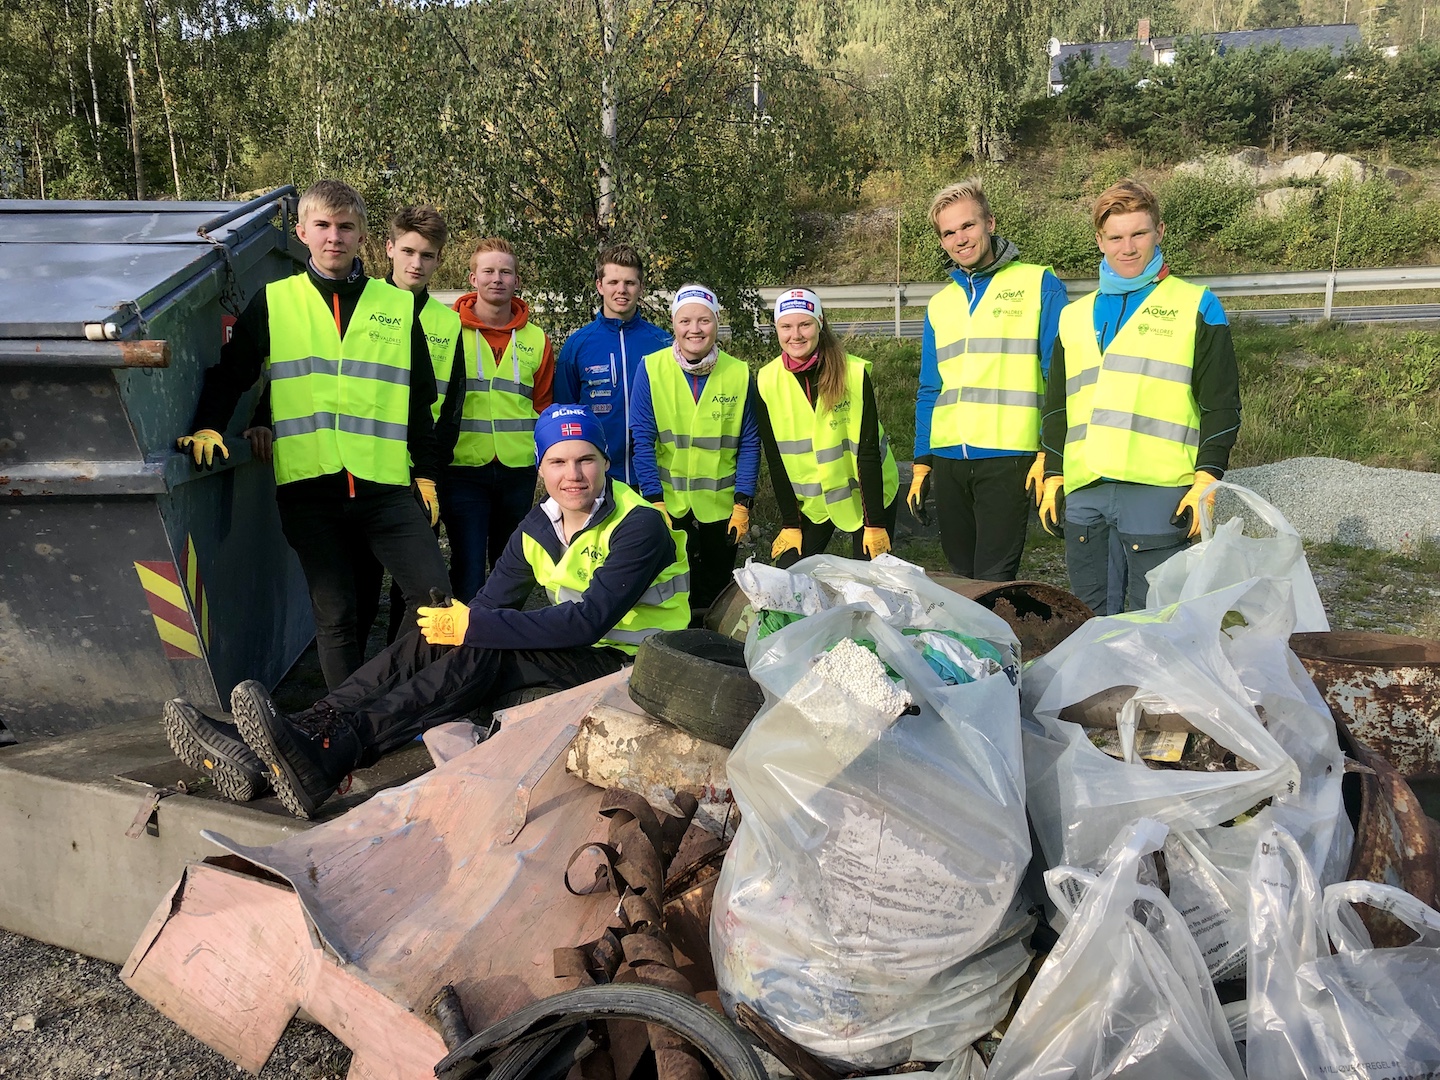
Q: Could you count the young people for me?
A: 9